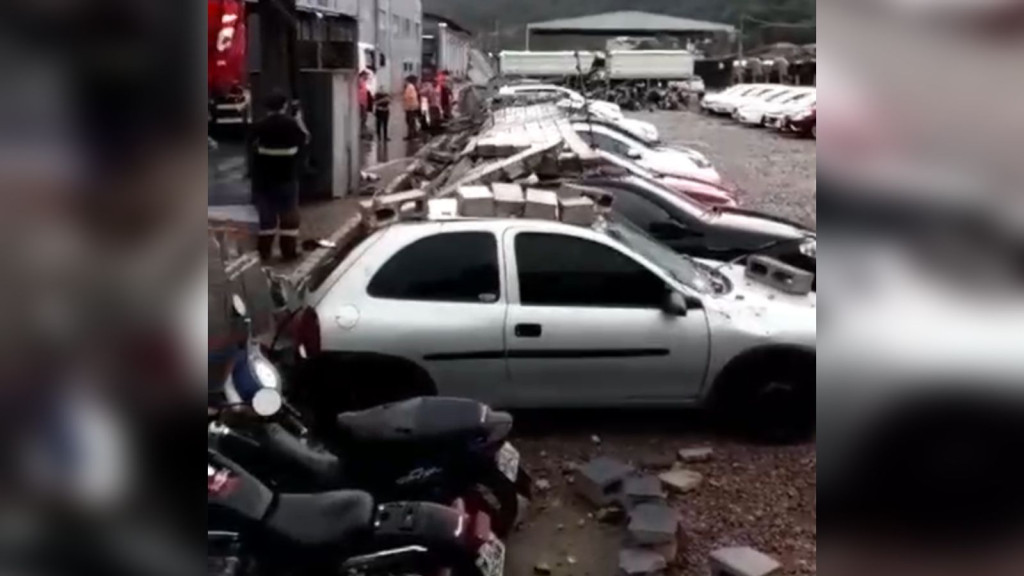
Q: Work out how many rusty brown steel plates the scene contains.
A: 0